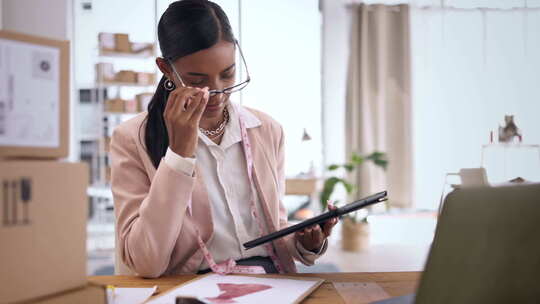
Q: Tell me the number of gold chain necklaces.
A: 1